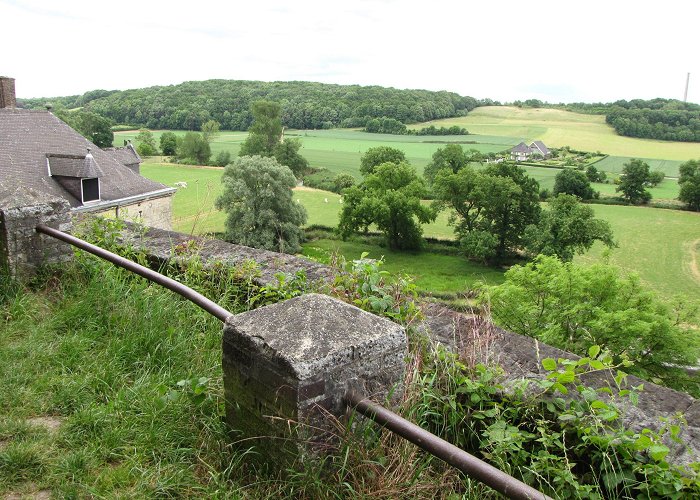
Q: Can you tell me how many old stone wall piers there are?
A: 2